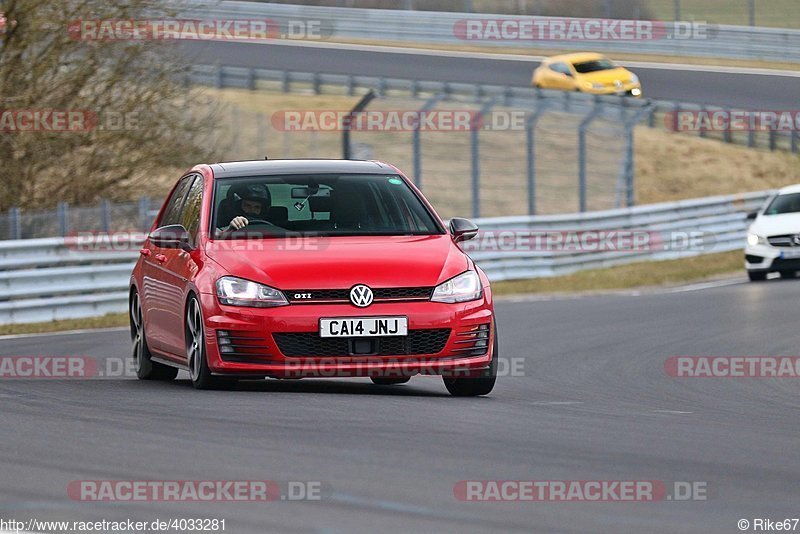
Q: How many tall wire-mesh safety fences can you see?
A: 1